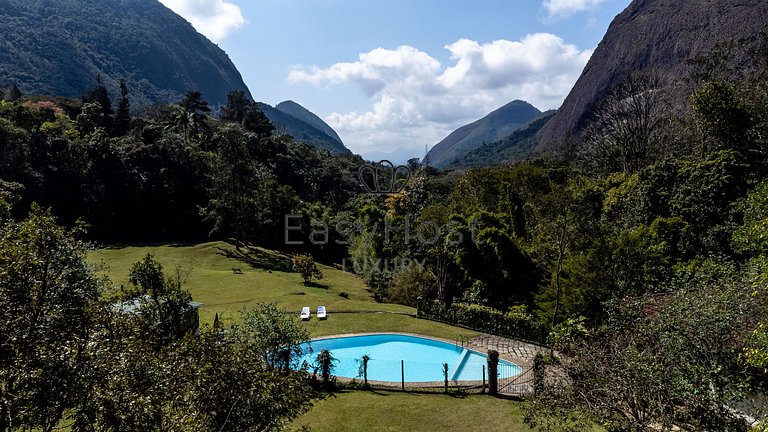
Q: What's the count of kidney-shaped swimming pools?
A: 1